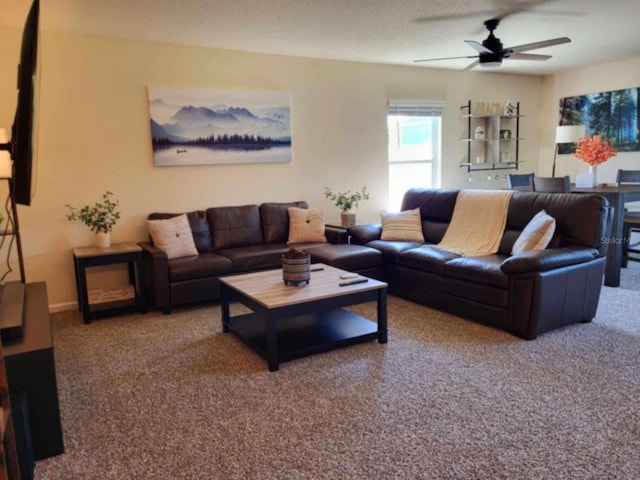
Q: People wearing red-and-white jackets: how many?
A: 0